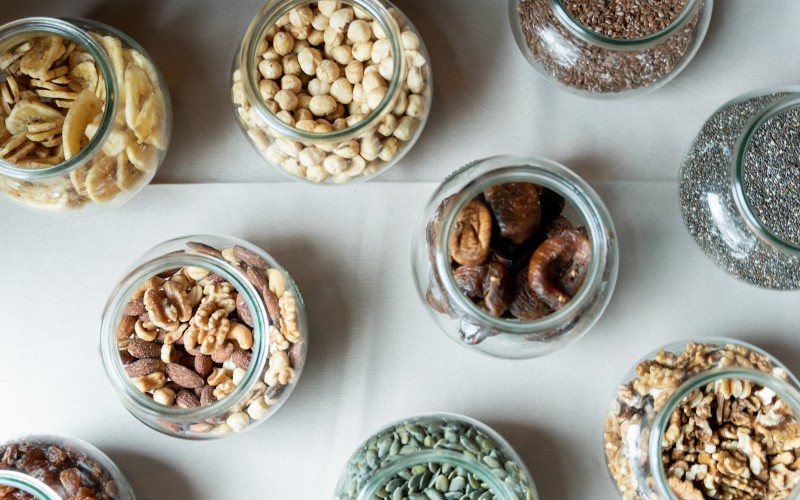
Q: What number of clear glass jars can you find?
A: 9